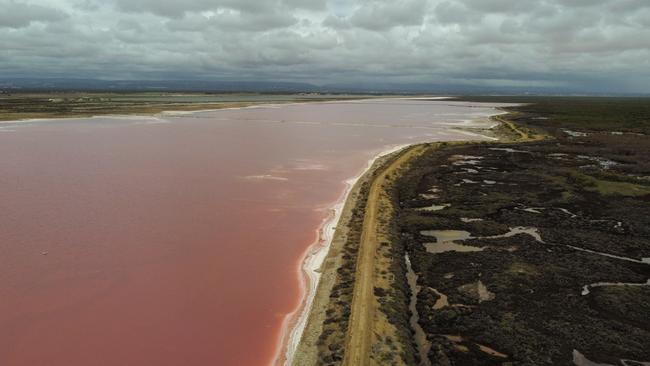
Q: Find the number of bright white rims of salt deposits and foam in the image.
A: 1